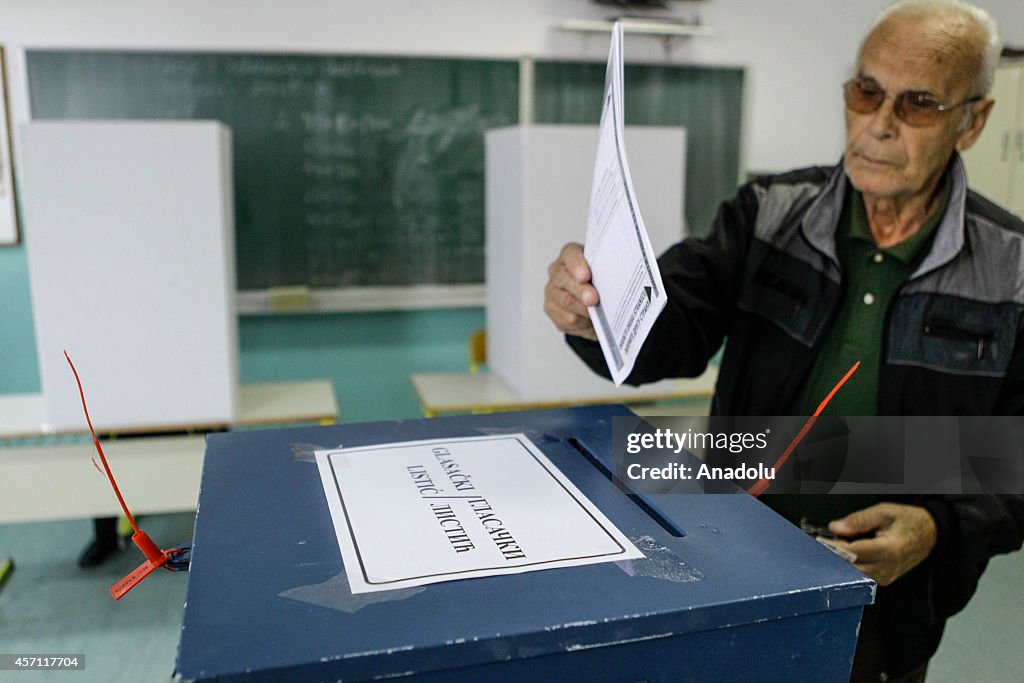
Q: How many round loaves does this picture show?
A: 0